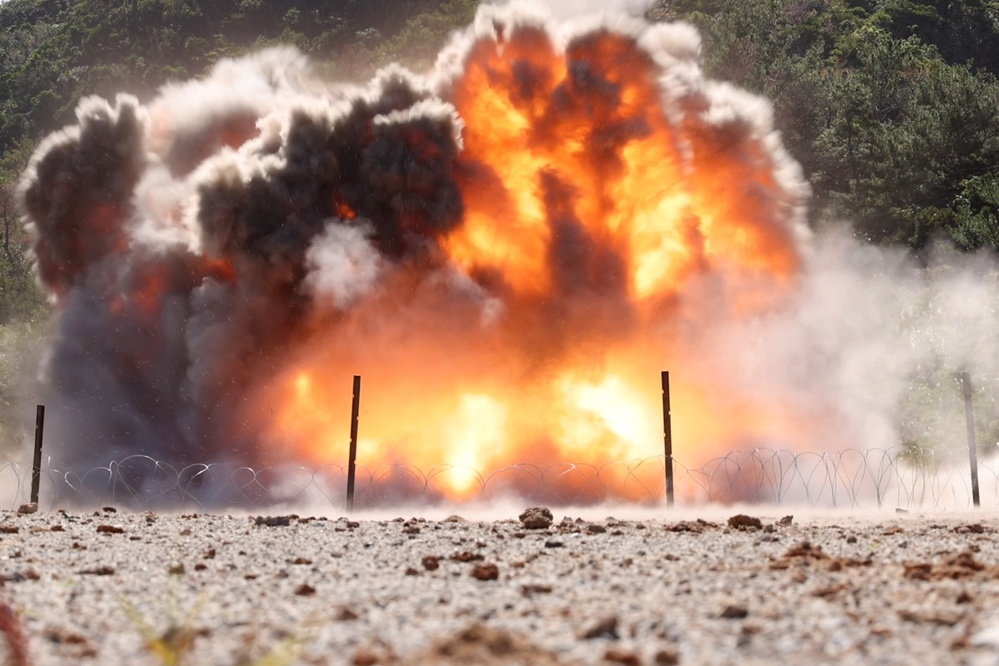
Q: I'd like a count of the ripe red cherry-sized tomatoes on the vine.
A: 0